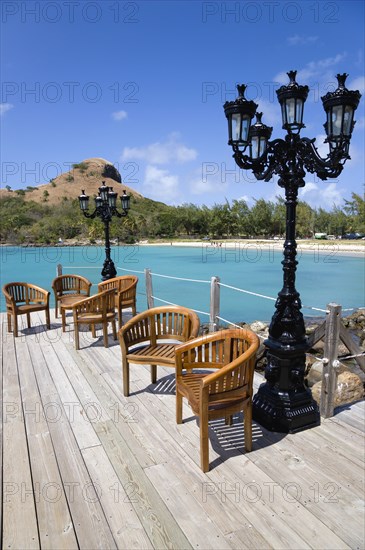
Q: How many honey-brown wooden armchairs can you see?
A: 6